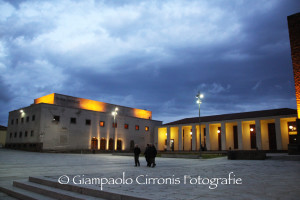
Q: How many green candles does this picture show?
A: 0